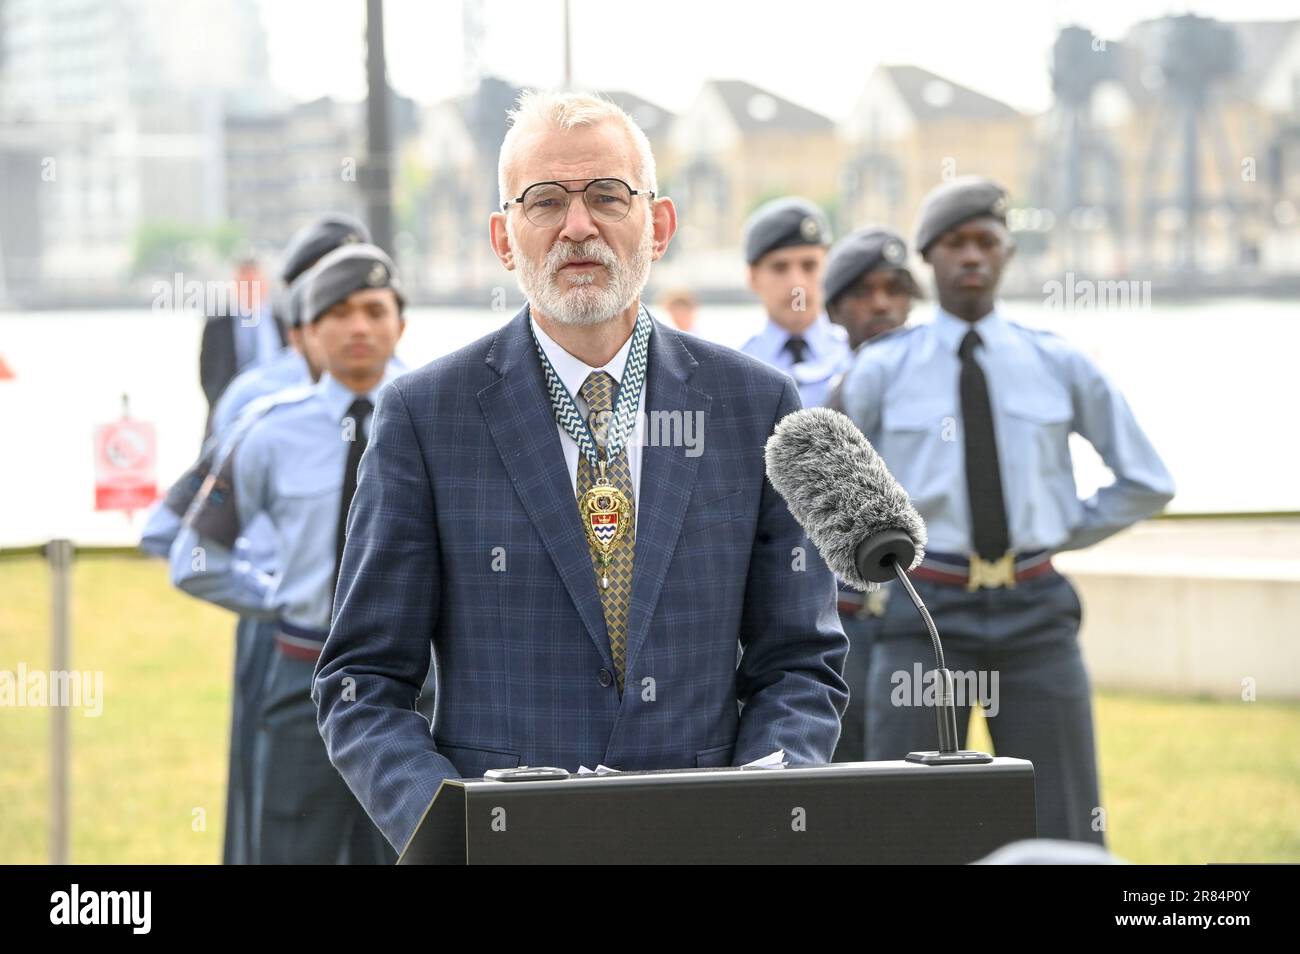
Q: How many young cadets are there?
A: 6